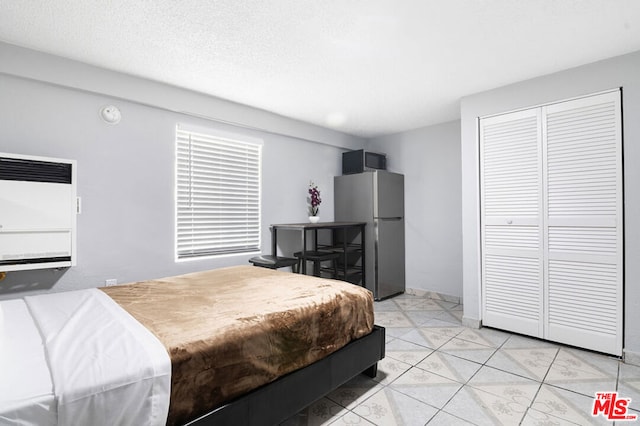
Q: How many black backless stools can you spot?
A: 2